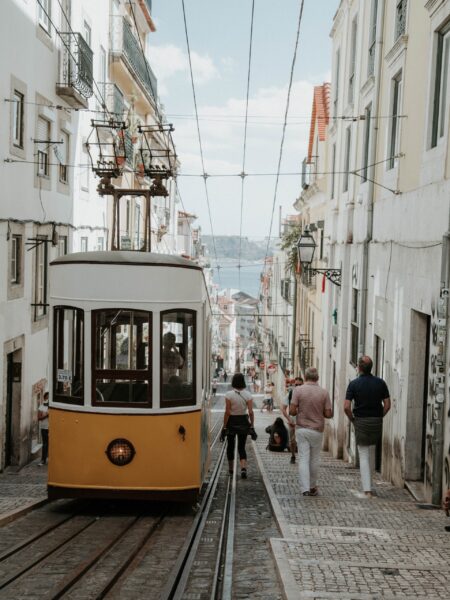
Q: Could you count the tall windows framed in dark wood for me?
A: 3